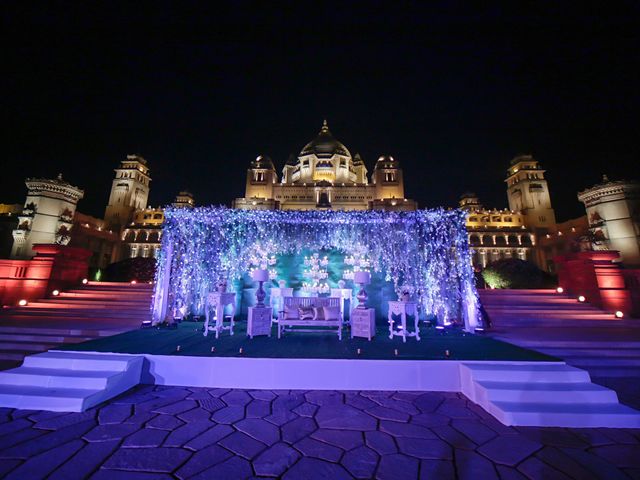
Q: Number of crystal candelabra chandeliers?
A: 3